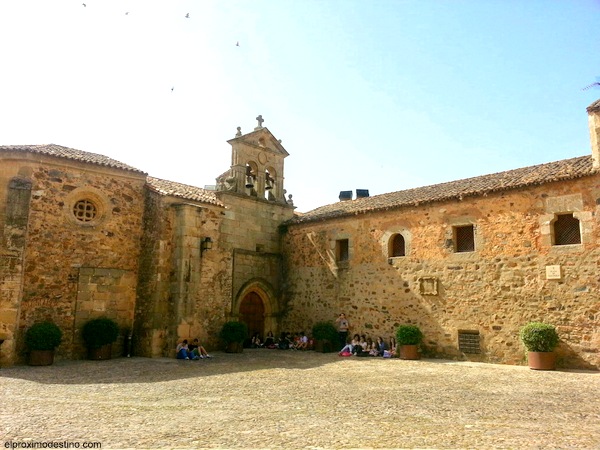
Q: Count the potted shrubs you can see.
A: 6